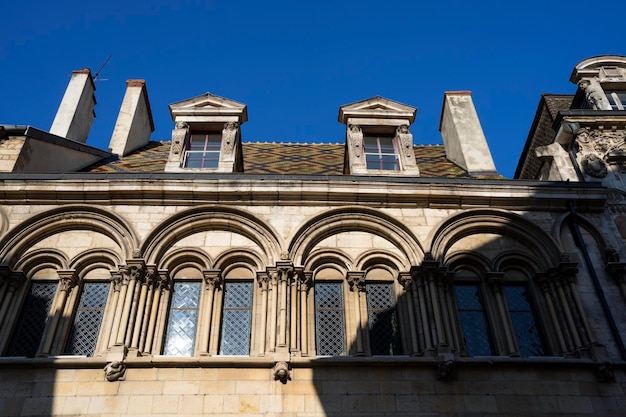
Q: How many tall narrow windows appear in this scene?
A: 8